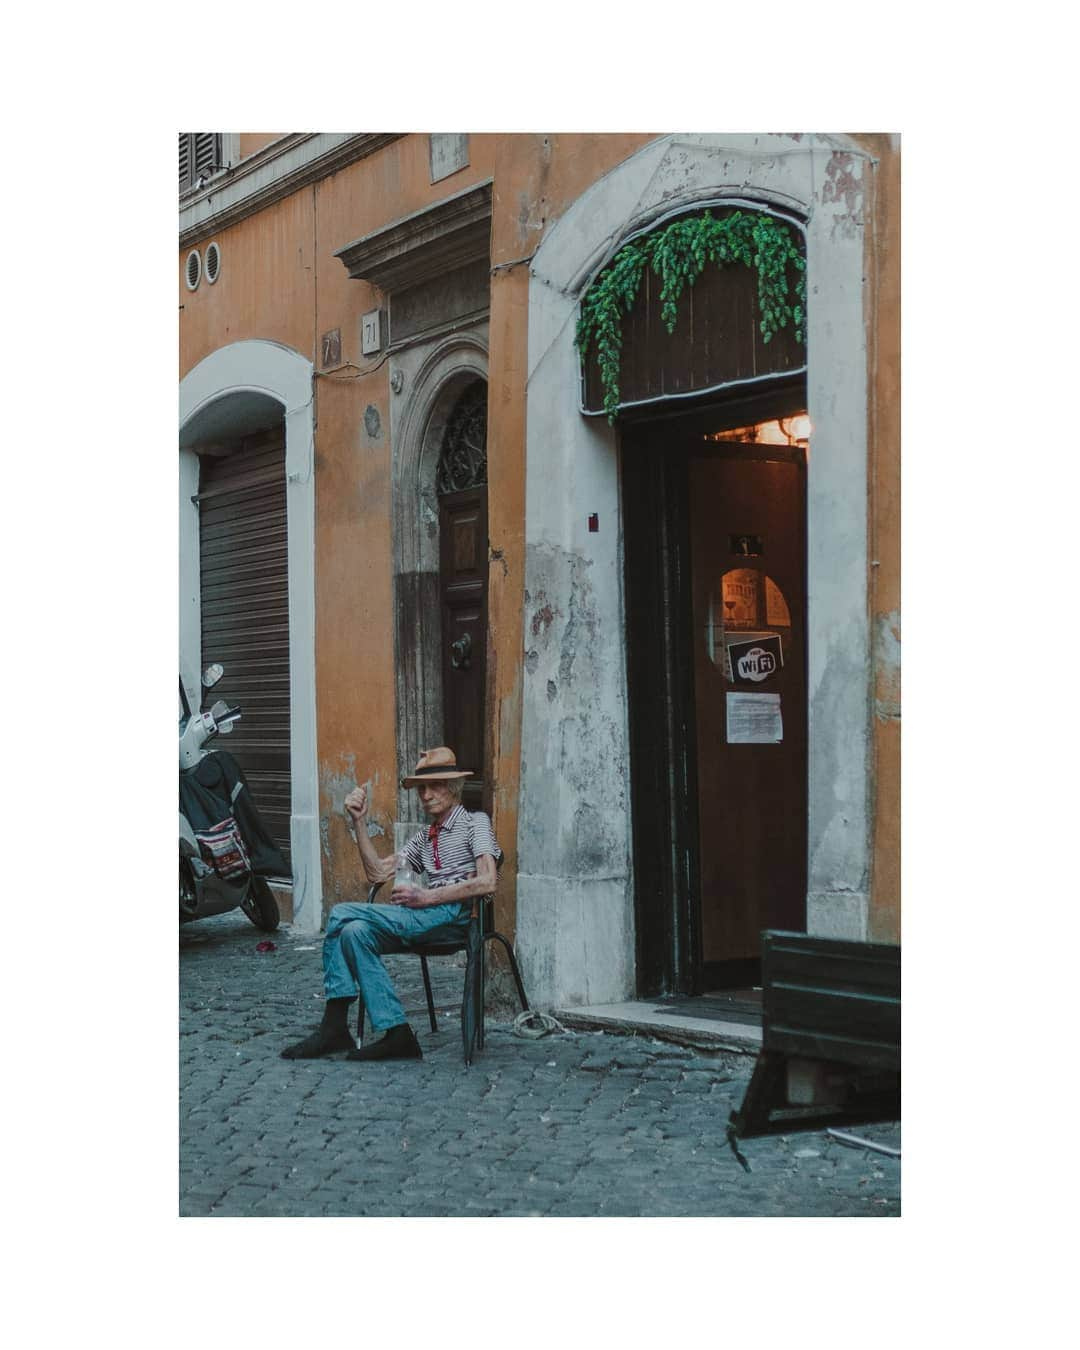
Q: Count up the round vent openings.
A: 2